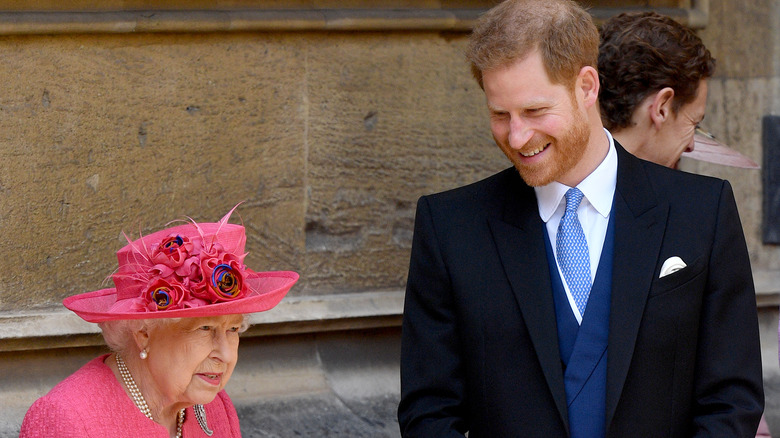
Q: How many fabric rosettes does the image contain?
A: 3